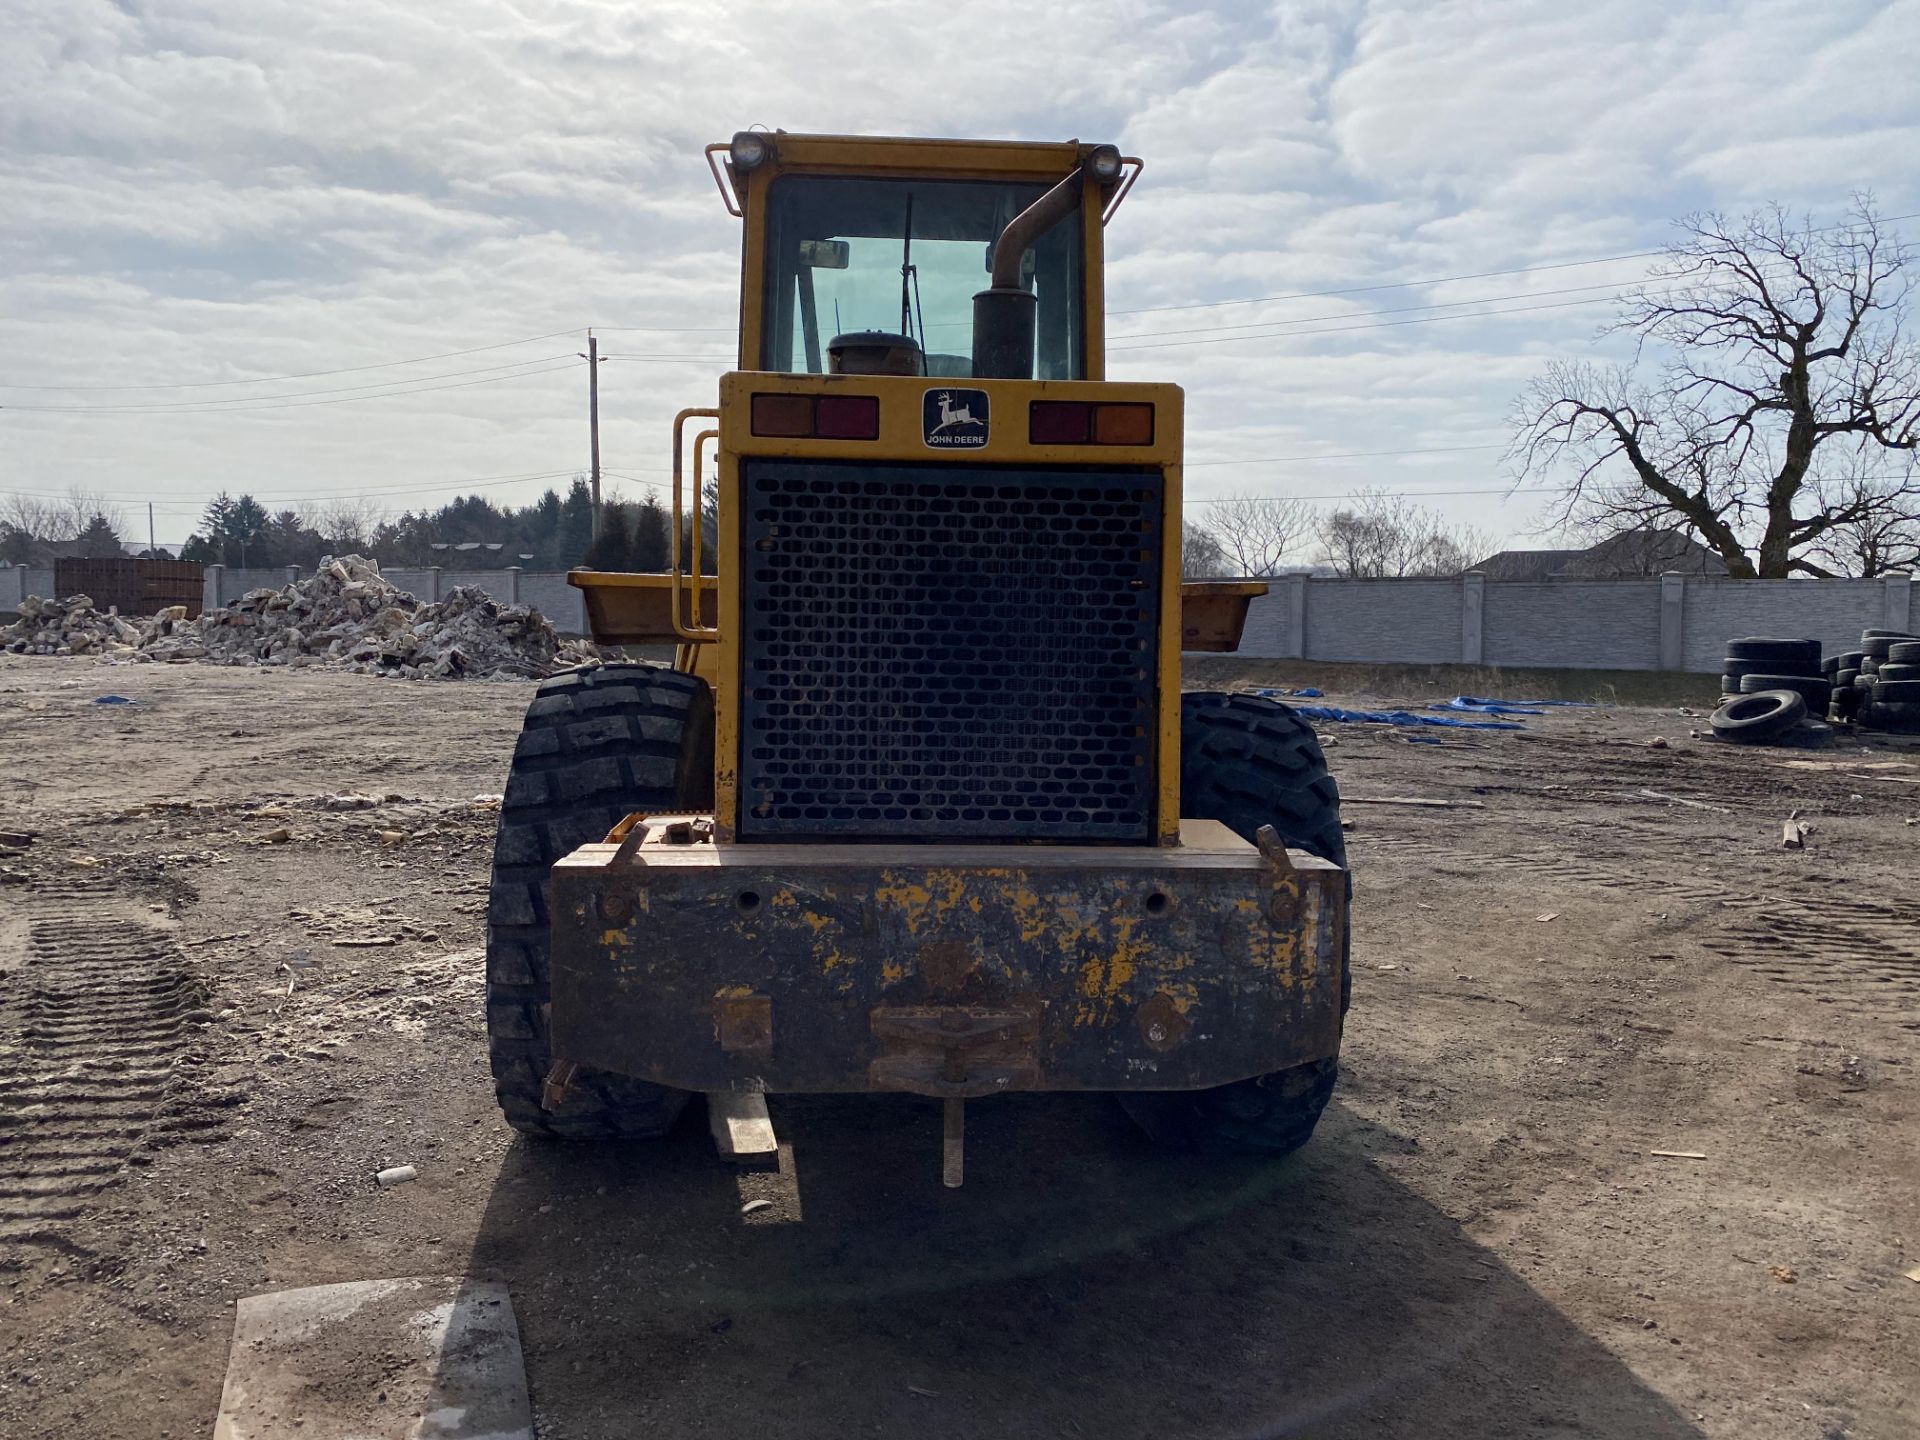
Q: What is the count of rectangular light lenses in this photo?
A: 4